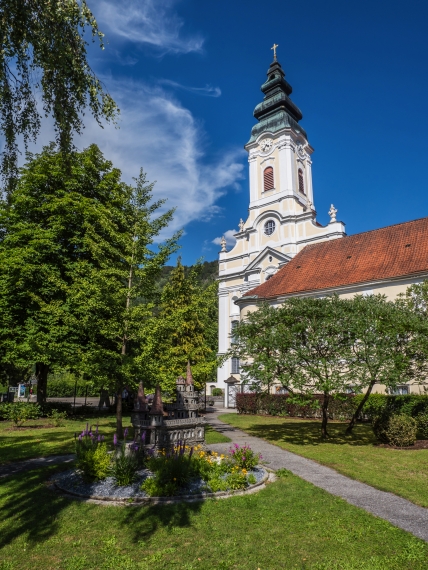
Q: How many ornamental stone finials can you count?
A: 4